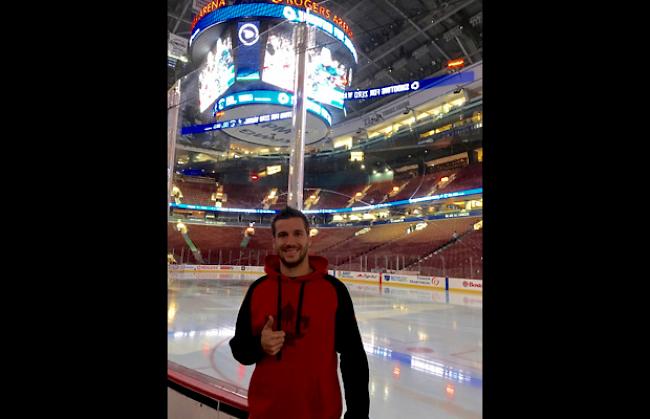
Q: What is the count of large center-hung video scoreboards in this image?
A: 1